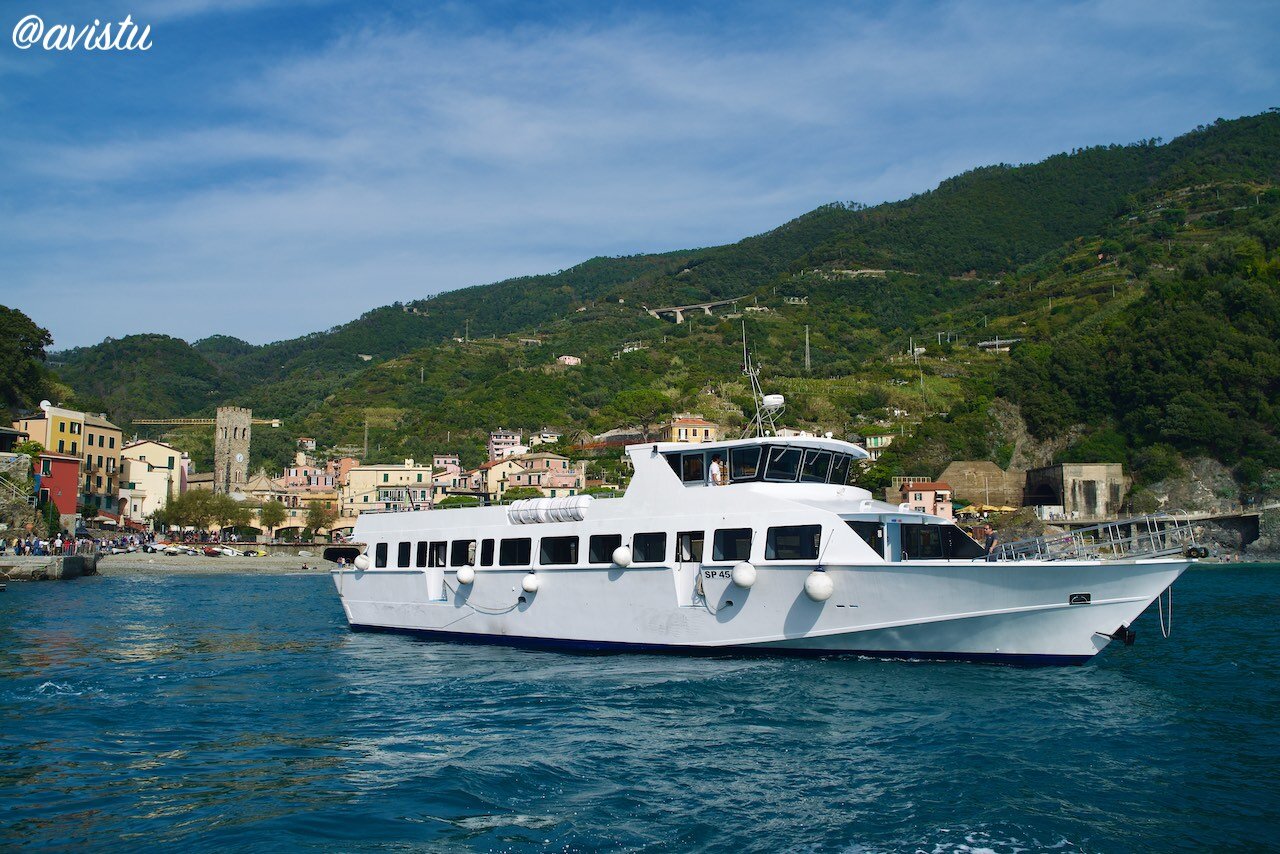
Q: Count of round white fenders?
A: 6